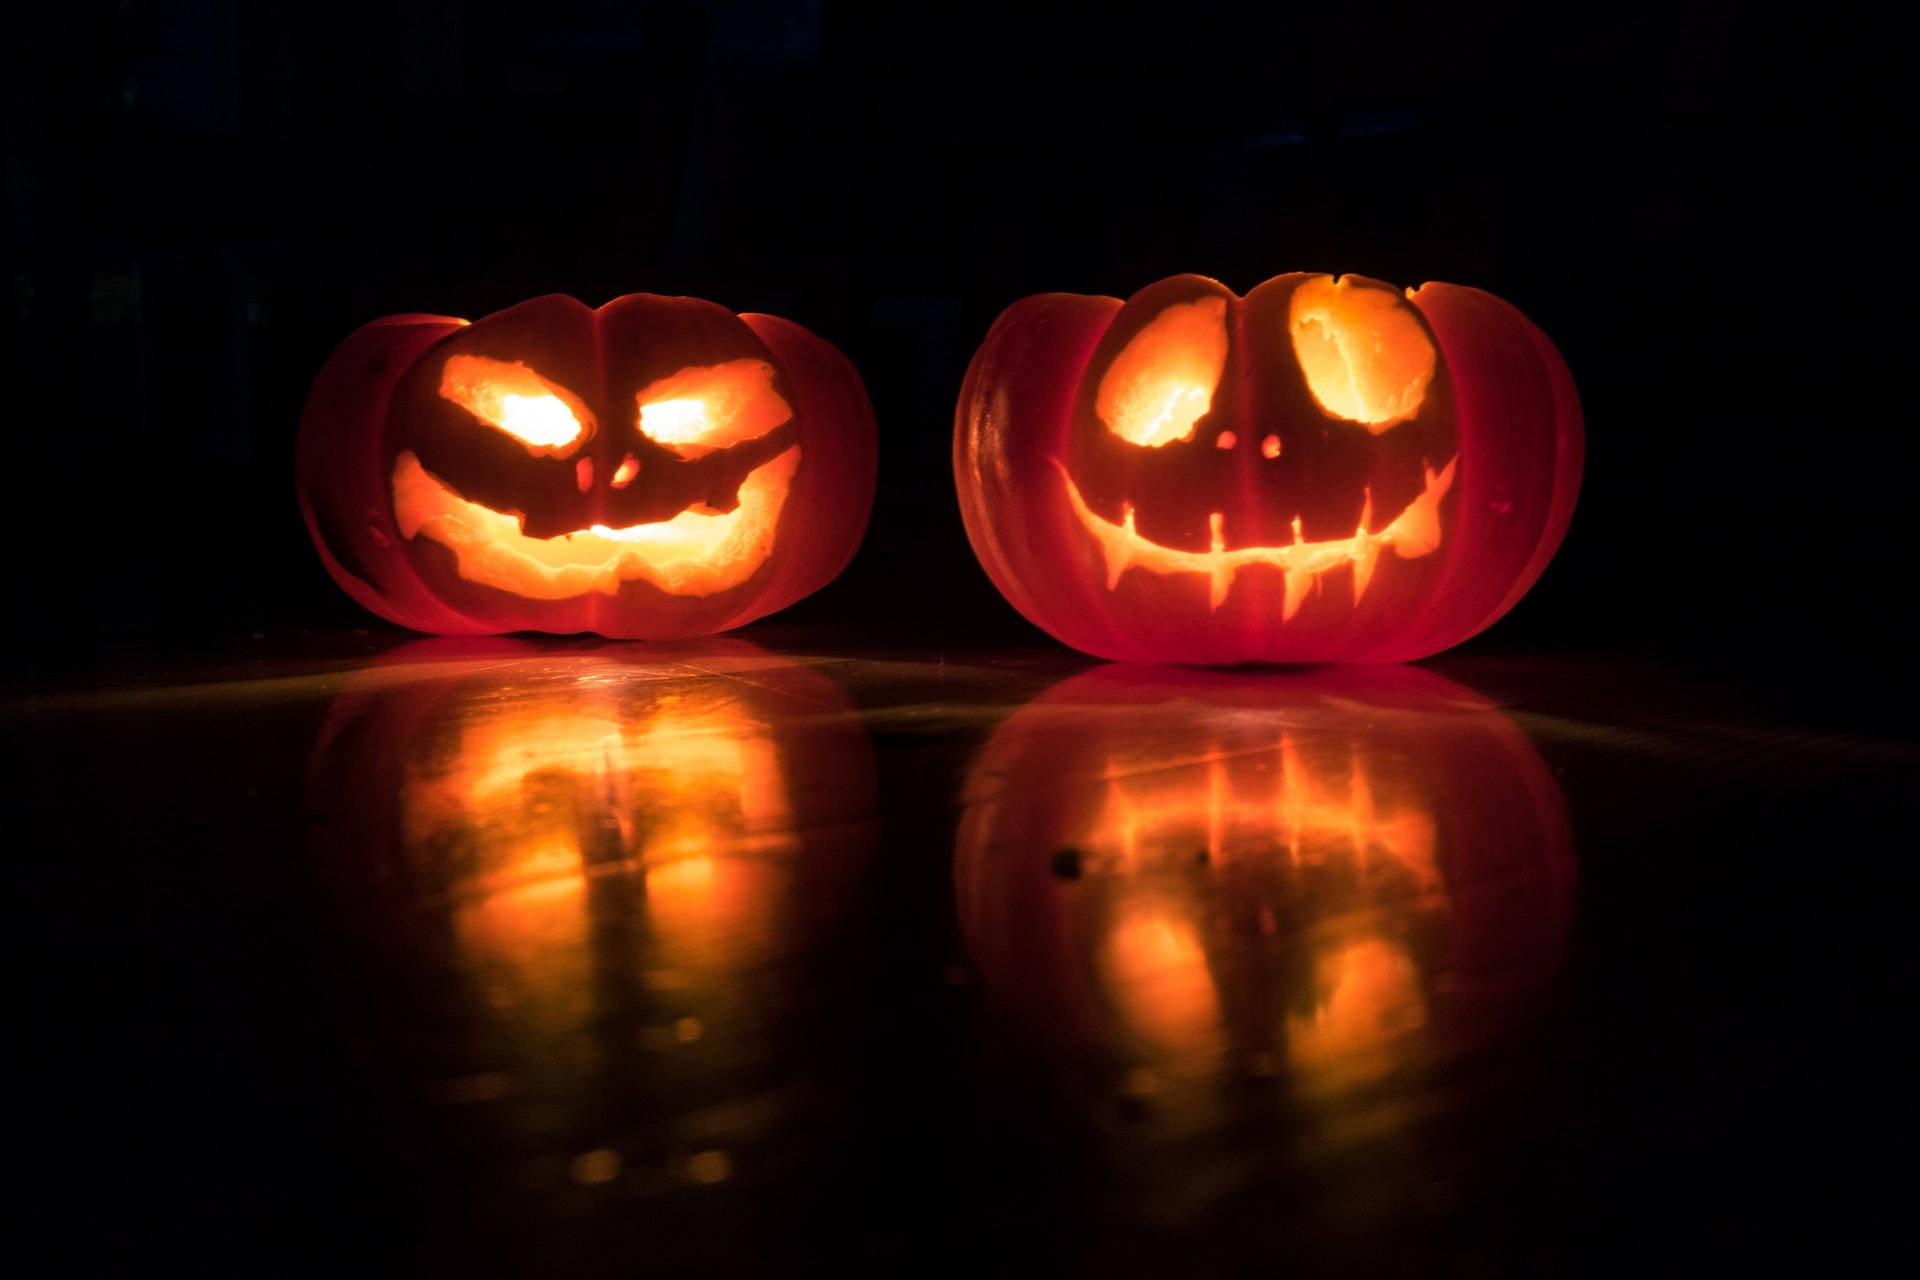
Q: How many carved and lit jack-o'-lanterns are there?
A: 2